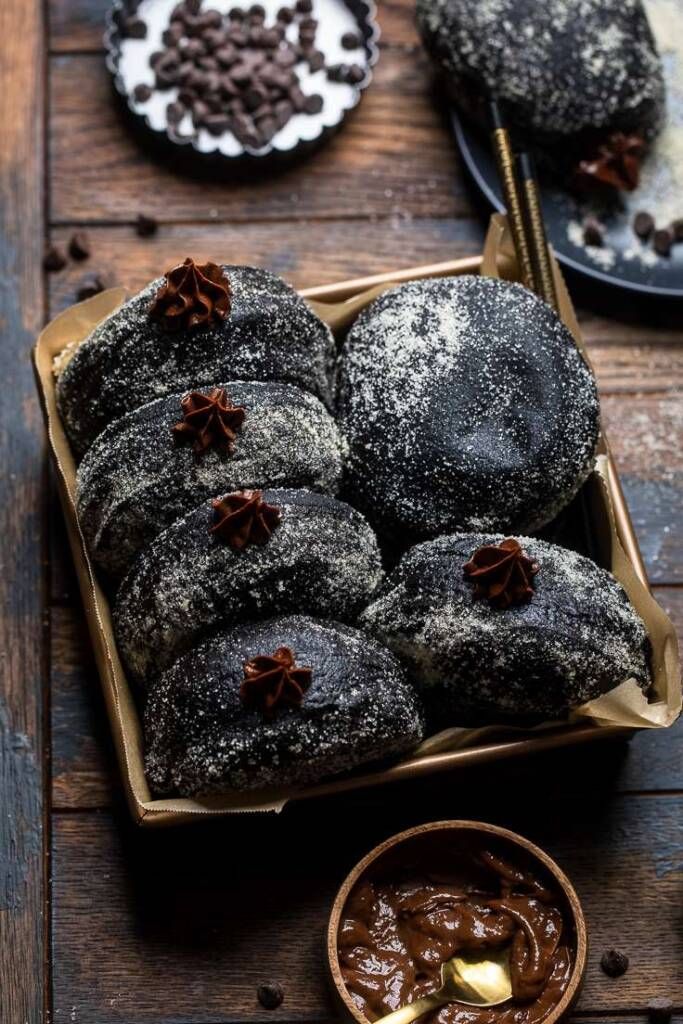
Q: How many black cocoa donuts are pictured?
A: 7